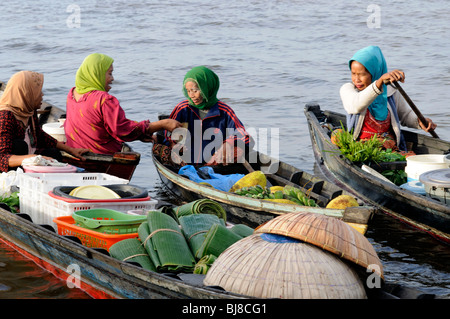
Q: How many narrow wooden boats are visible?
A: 4